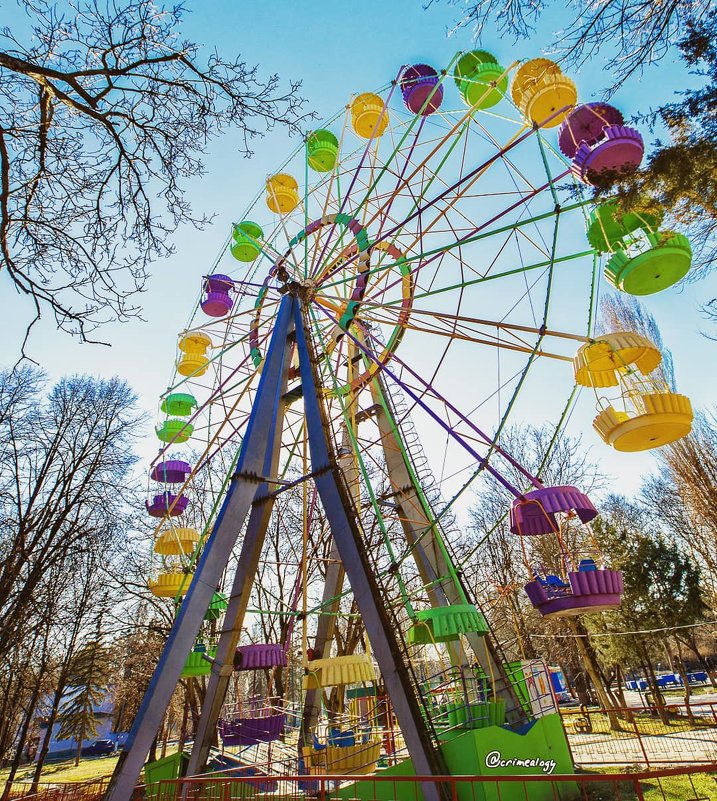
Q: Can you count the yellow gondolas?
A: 7